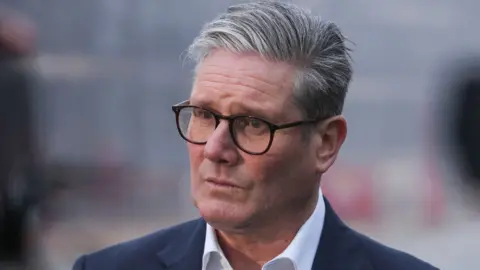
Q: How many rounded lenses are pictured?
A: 2